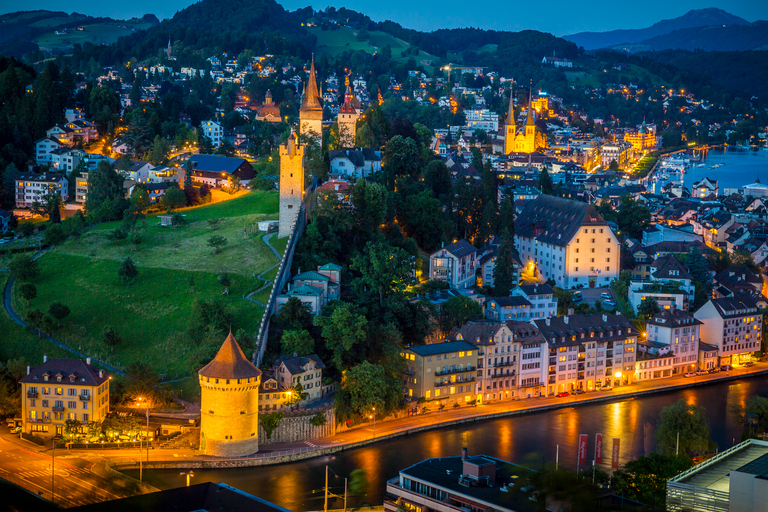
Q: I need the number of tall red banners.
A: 3